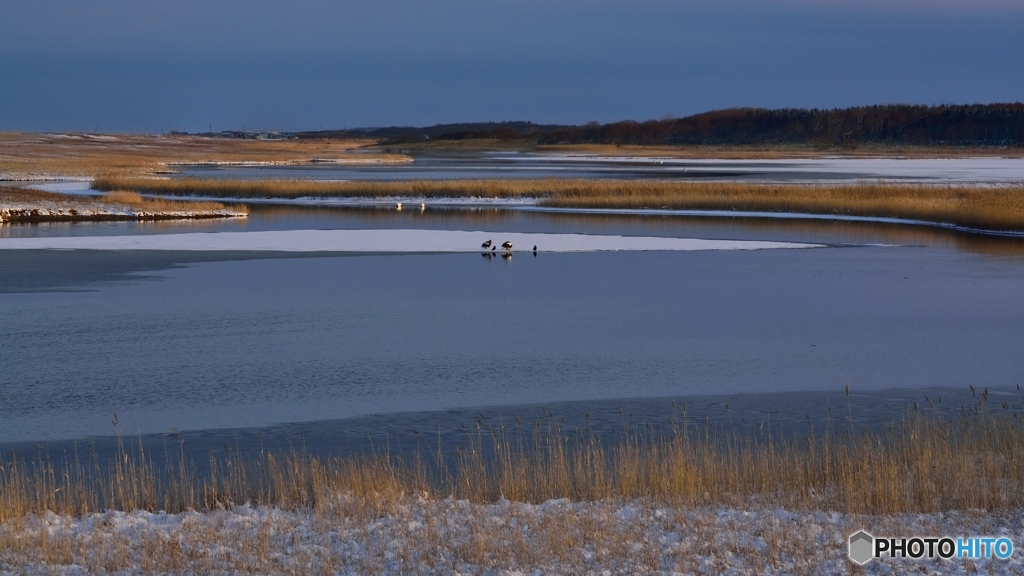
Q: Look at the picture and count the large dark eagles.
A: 2